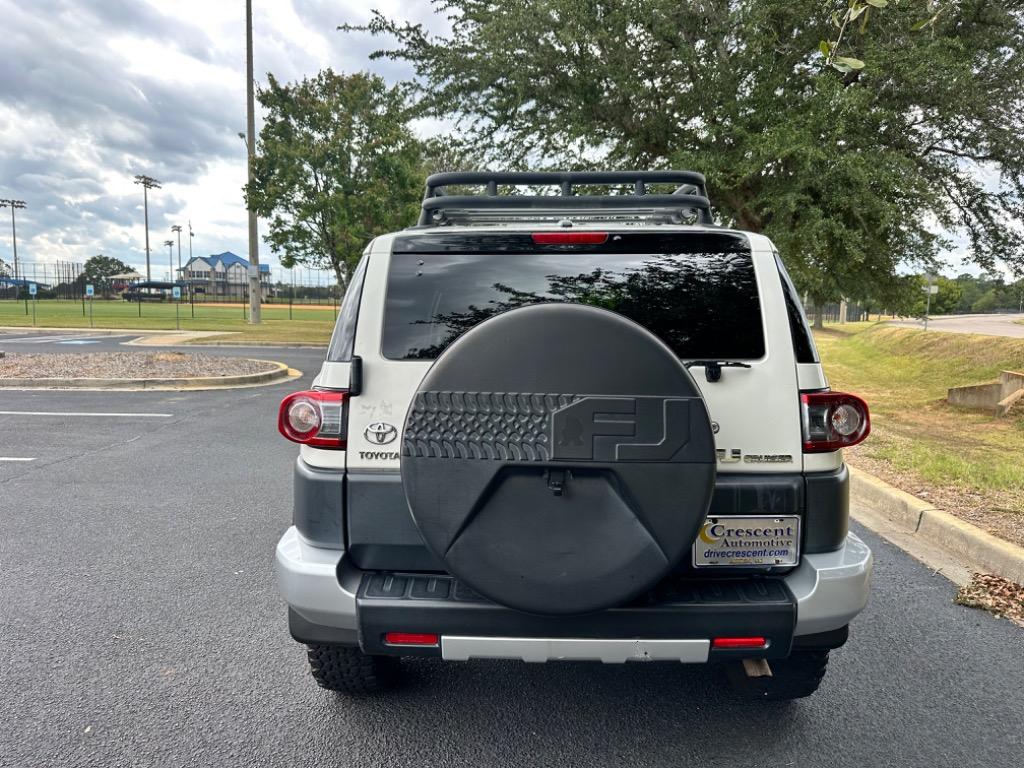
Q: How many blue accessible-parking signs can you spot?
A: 3